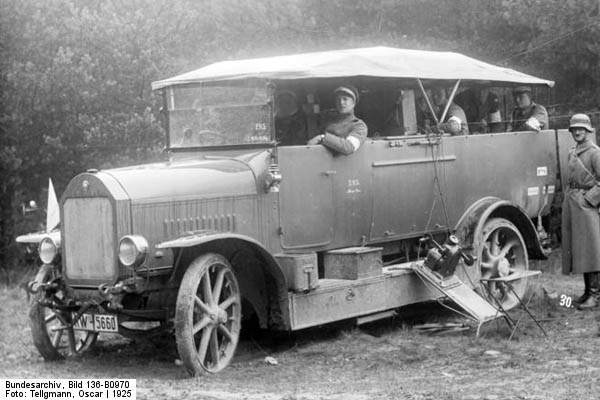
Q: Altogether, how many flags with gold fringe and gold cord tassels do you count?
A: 0